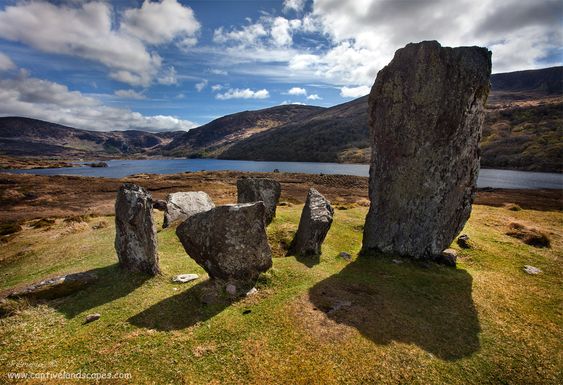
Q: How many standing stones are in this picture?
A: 6